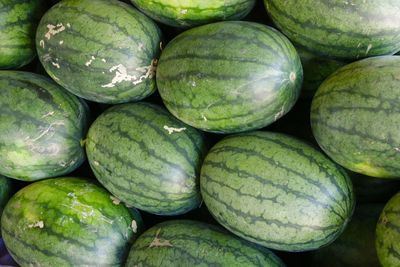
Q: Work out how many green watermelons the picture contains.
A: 12